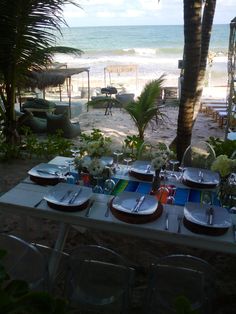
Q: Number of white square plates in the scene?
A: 7